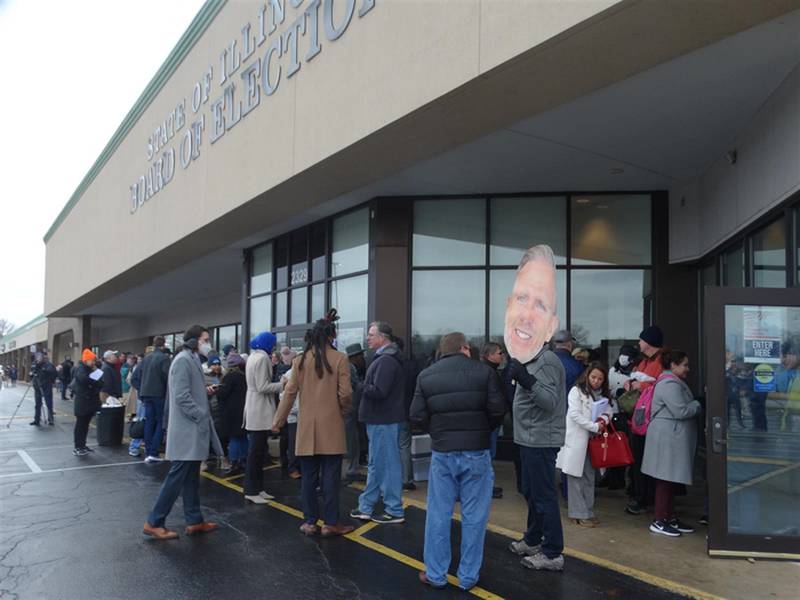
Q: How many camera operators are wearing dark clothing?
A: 1